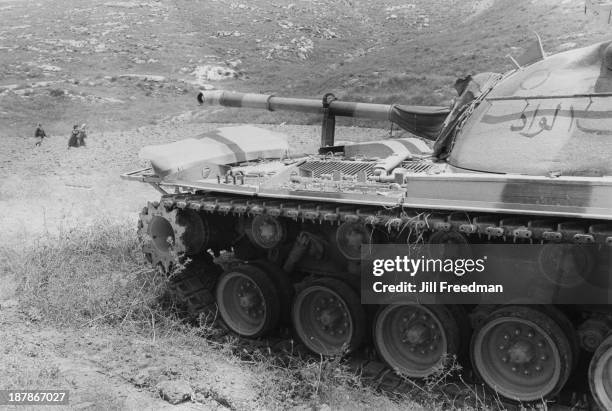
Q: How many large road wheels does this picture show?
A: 5